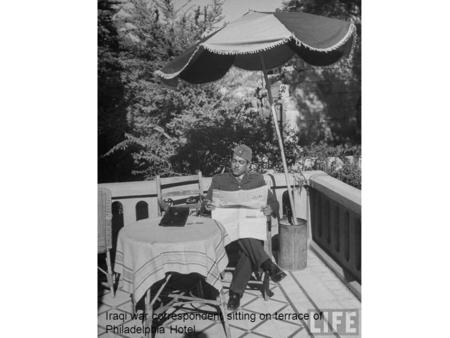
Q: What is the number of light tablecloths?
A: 1